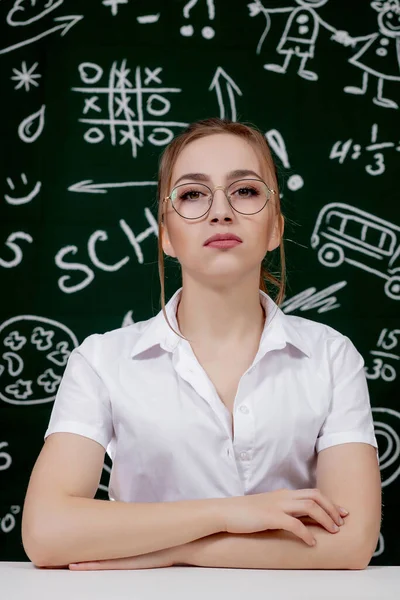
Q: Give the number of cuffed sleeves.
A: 2